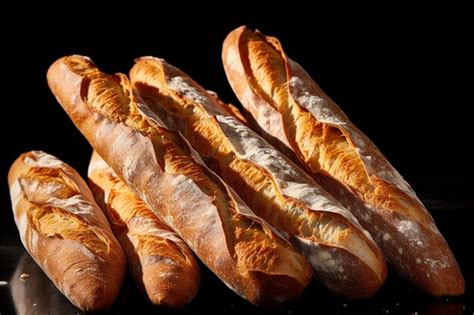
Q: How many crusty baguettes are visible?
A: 5